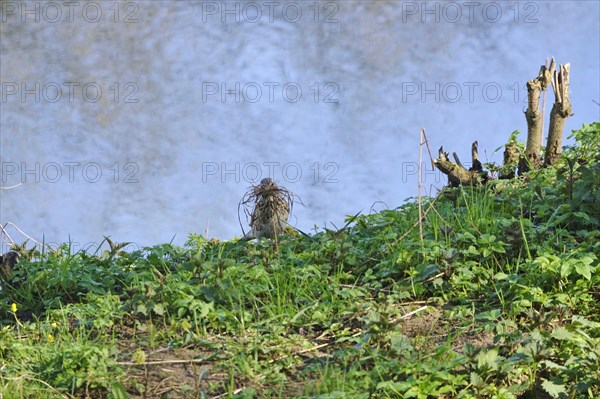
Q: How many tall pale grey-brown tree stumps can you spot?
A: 2